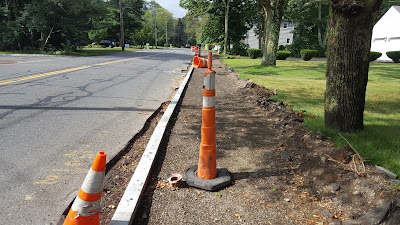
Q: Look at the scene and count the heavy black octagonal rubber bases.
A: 1